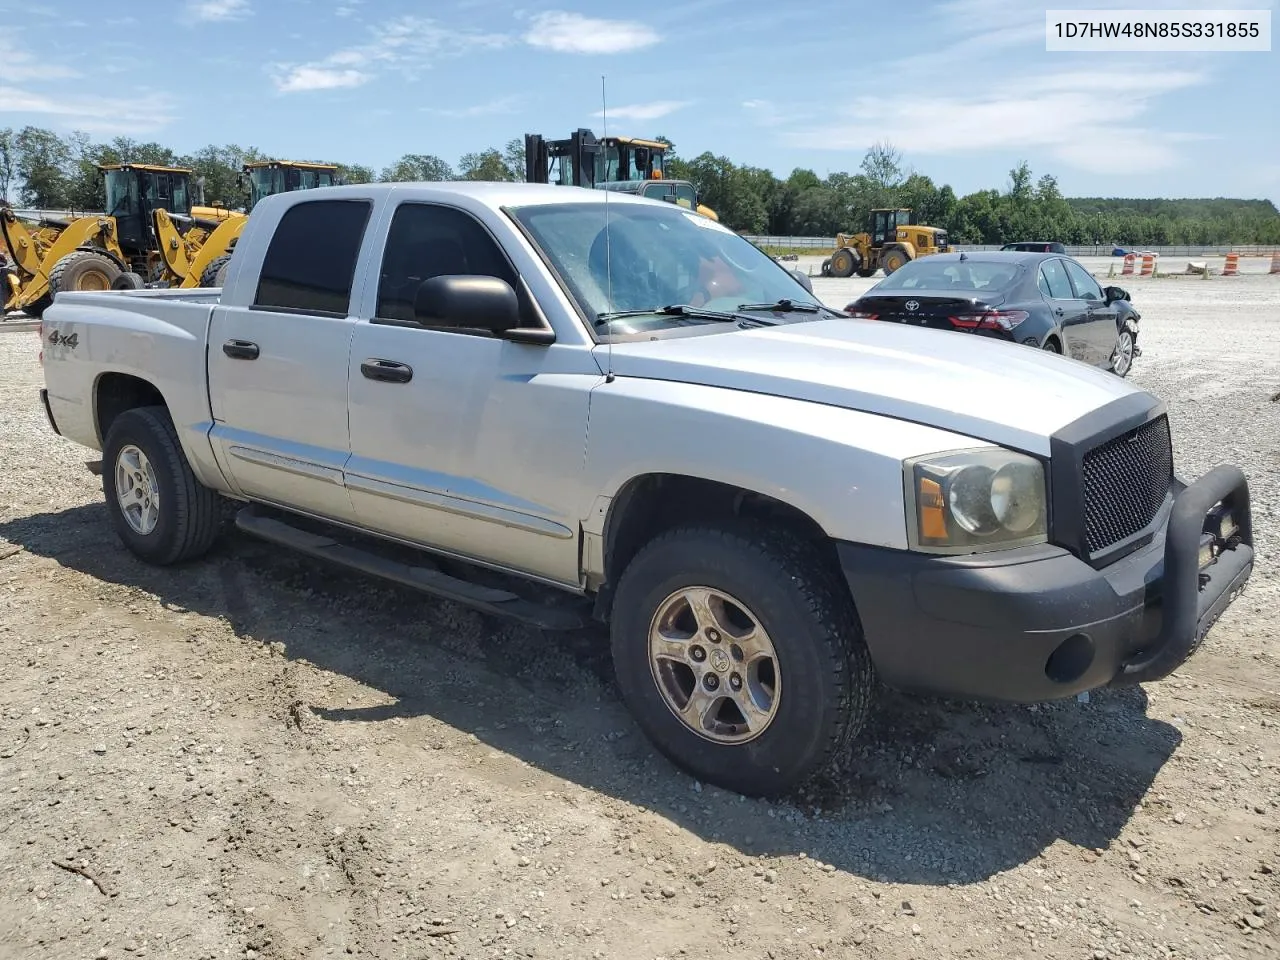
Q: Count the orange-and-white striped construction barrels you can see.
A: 4